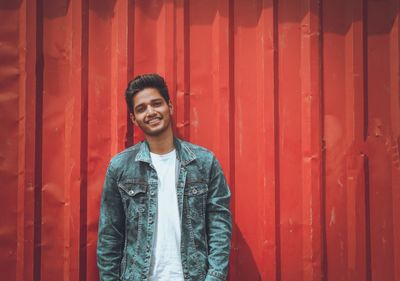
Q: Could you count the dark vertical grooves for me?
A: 8